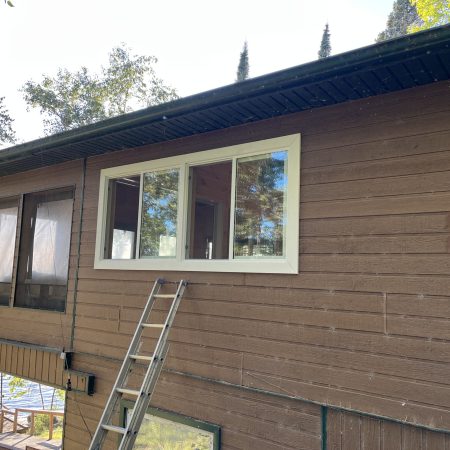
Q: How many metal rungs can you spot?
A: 5